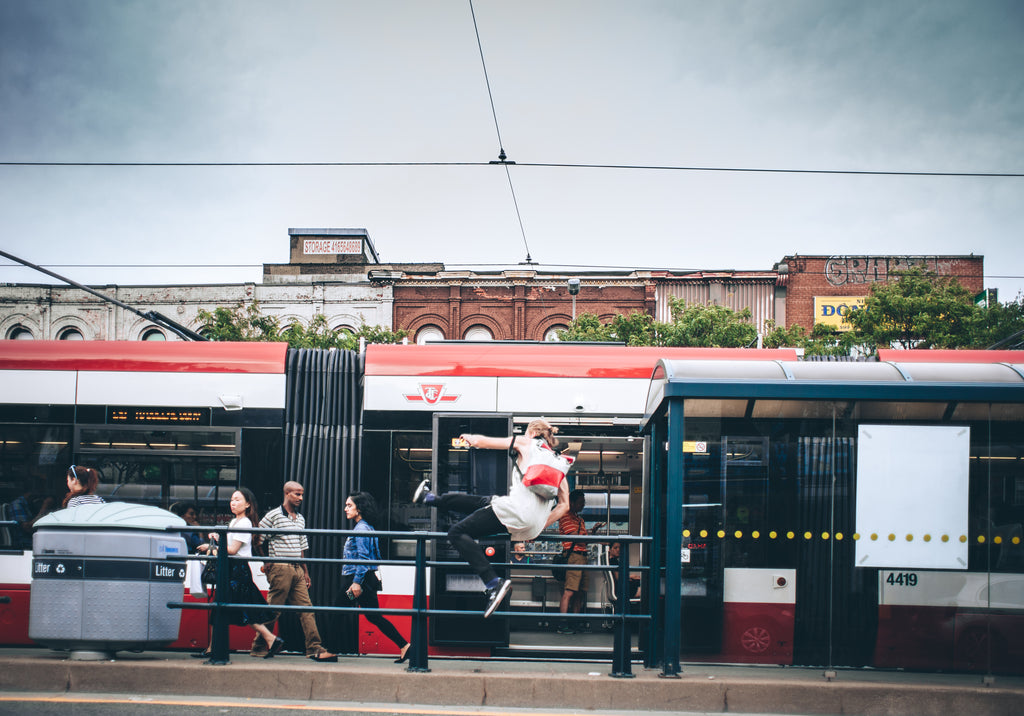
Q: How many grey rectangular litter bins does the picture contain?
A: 1